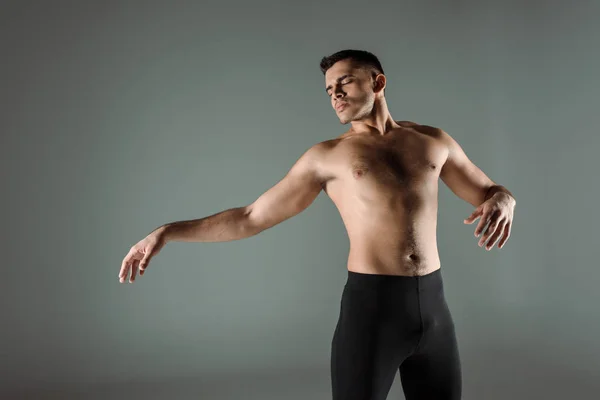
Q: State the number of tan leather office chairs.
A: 0